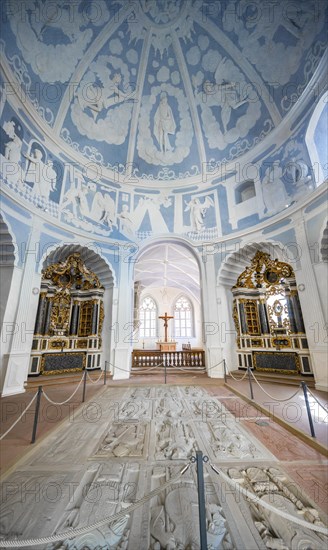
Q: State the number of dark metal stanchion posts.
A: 8